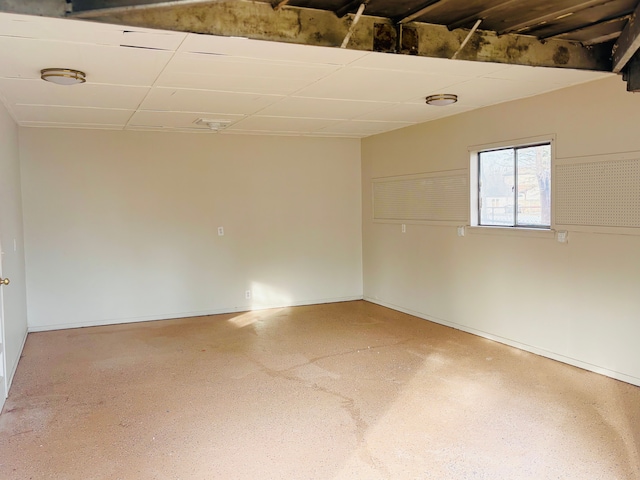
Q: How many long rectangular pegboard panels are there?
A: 2